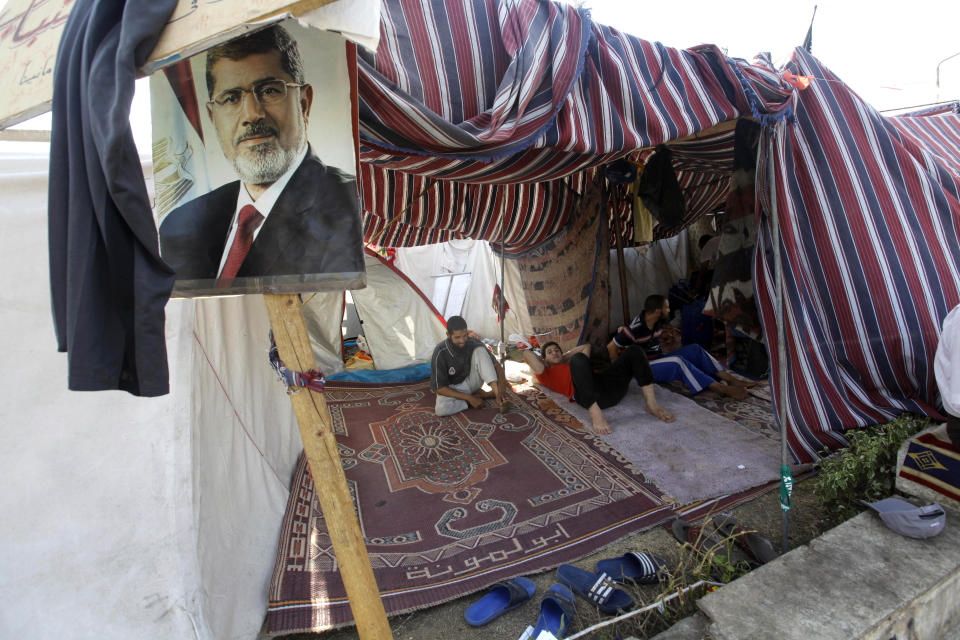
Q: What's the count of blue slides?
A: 4